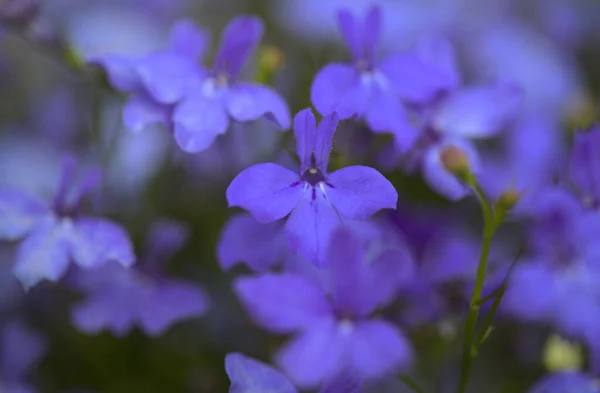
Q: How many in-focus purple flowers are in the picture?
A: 1